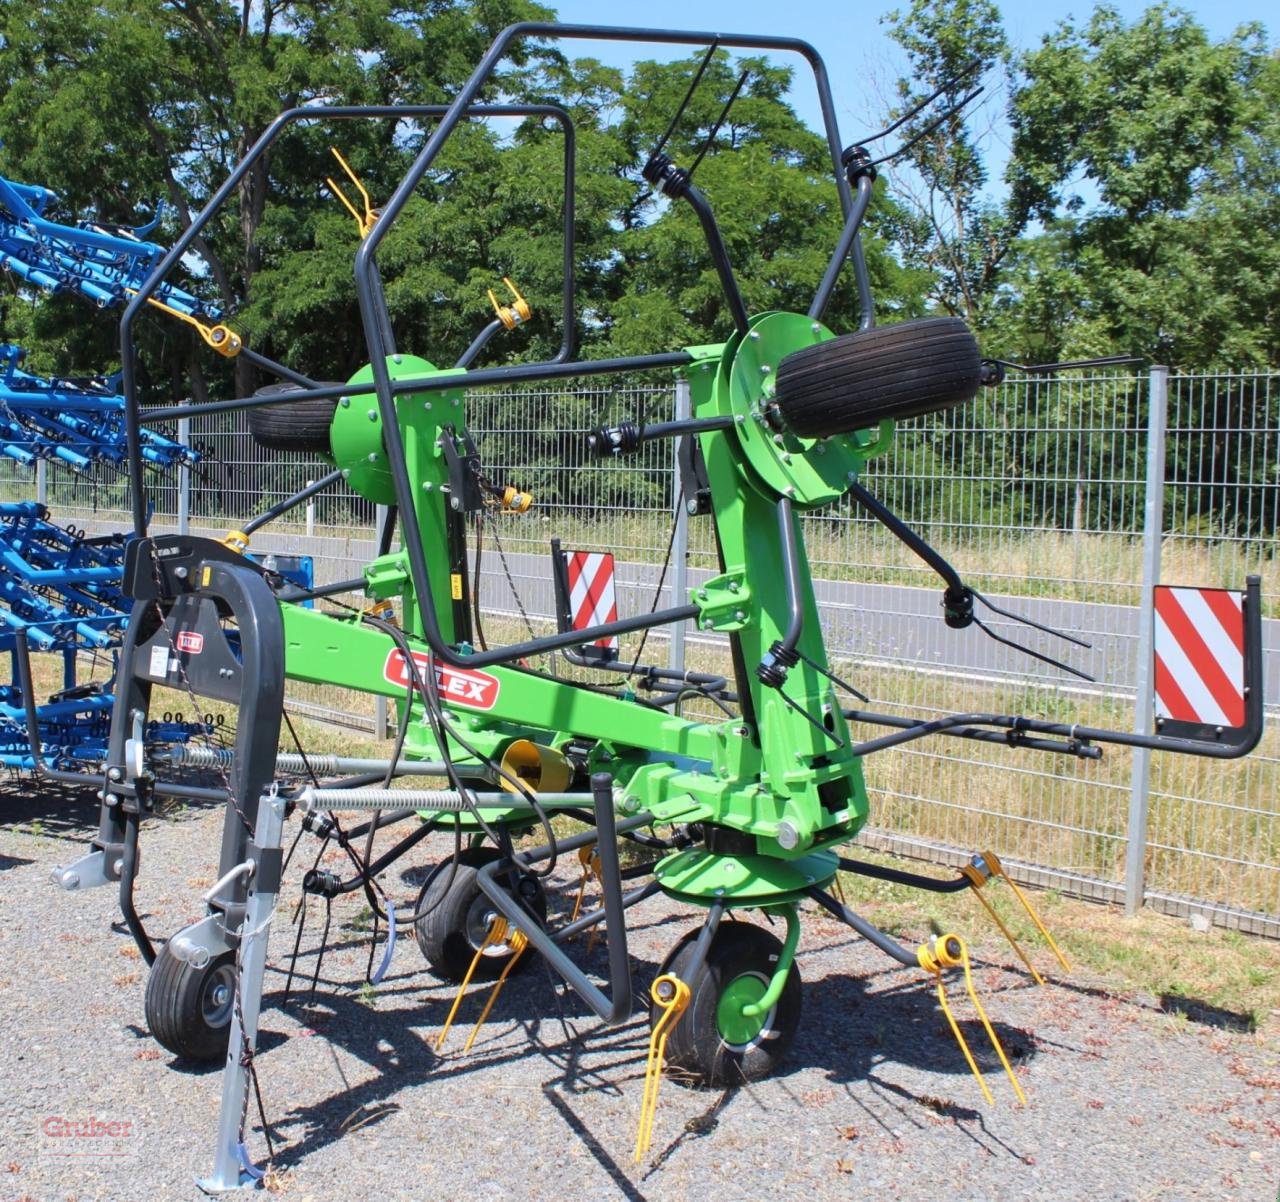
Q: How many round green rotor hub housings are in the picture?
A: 4